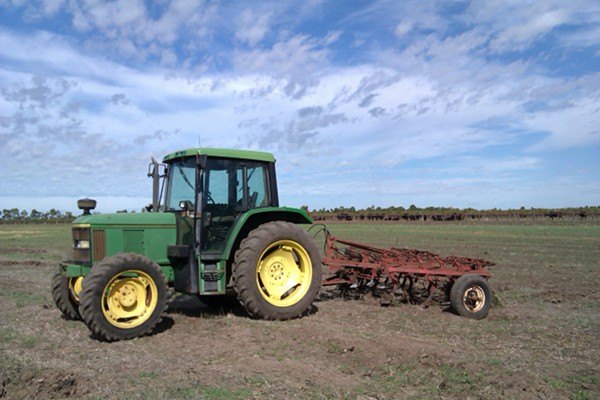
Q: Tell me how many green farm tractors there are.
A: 1